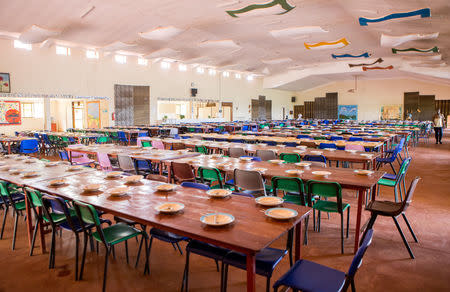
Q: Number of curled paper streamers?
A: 7